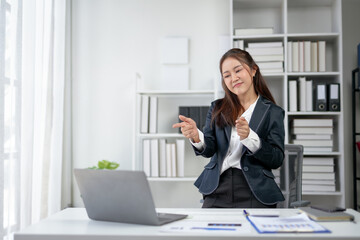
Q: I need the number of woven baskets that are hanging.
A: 0